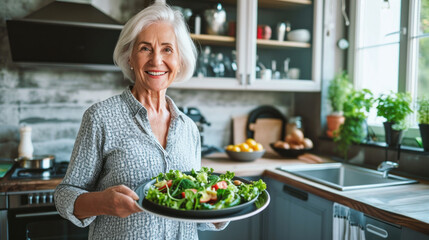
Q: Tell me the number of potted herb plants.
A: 4